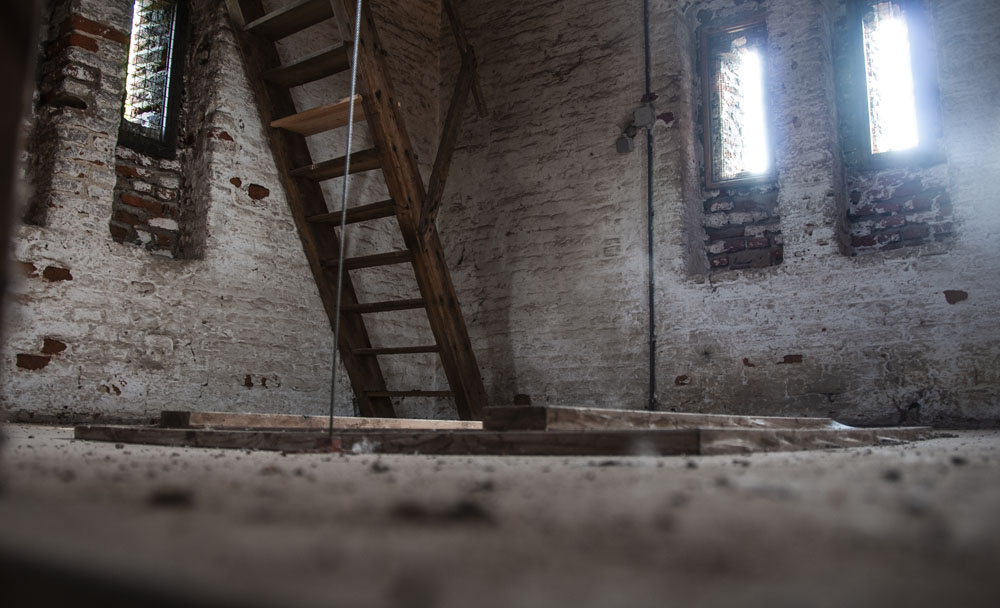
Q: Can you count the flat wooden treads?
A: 9